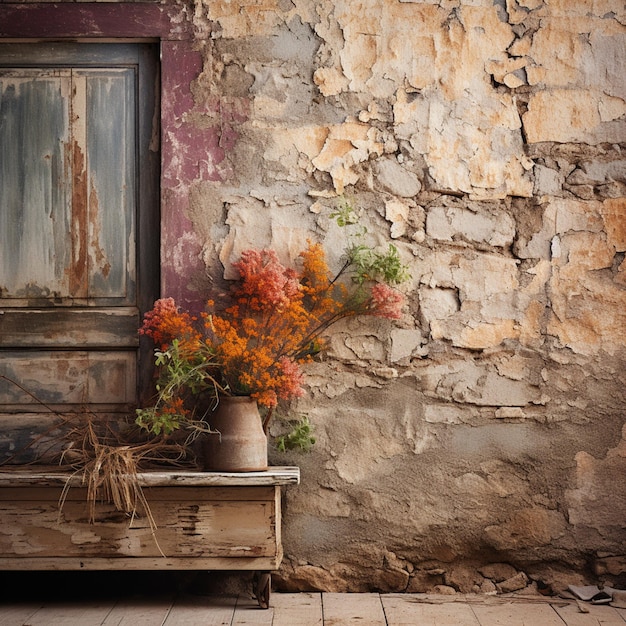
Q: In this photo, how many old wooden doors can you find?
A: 1